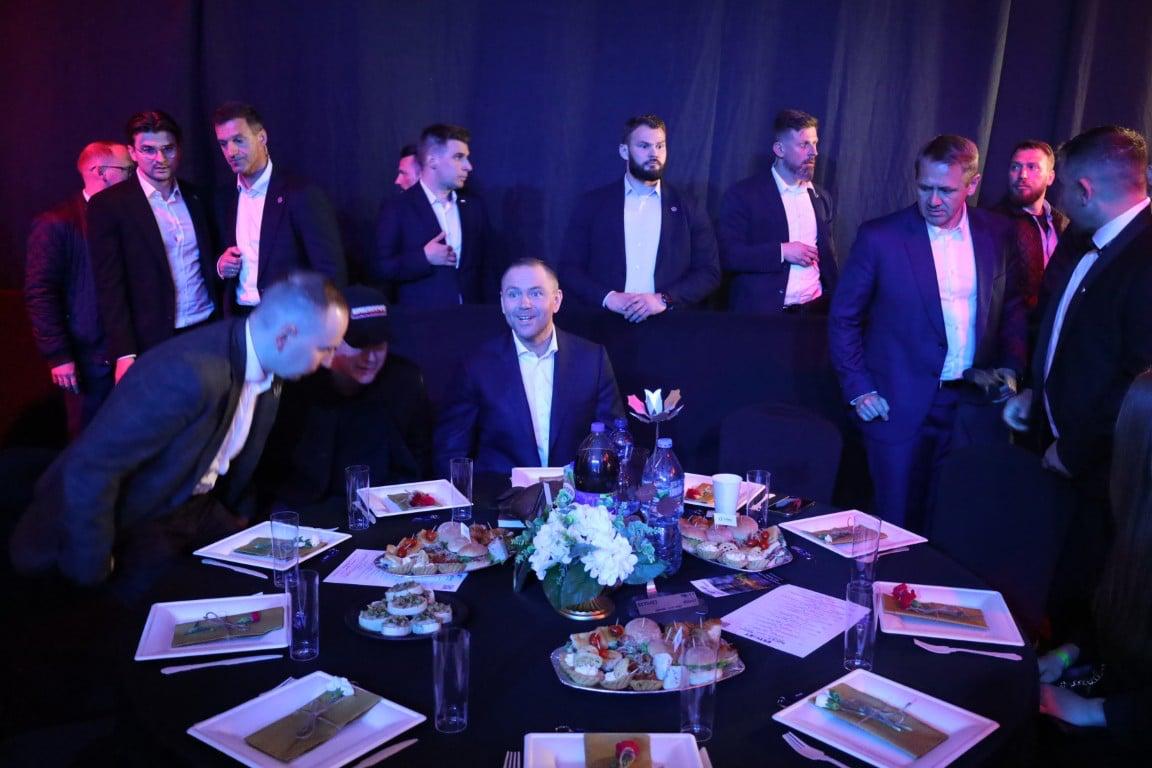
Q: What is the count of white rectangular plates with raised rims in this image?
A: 10